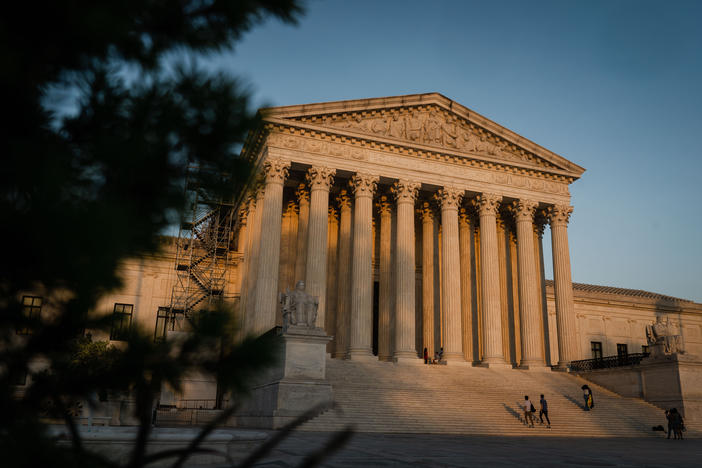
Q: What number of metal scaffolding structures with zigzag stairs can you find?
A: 1